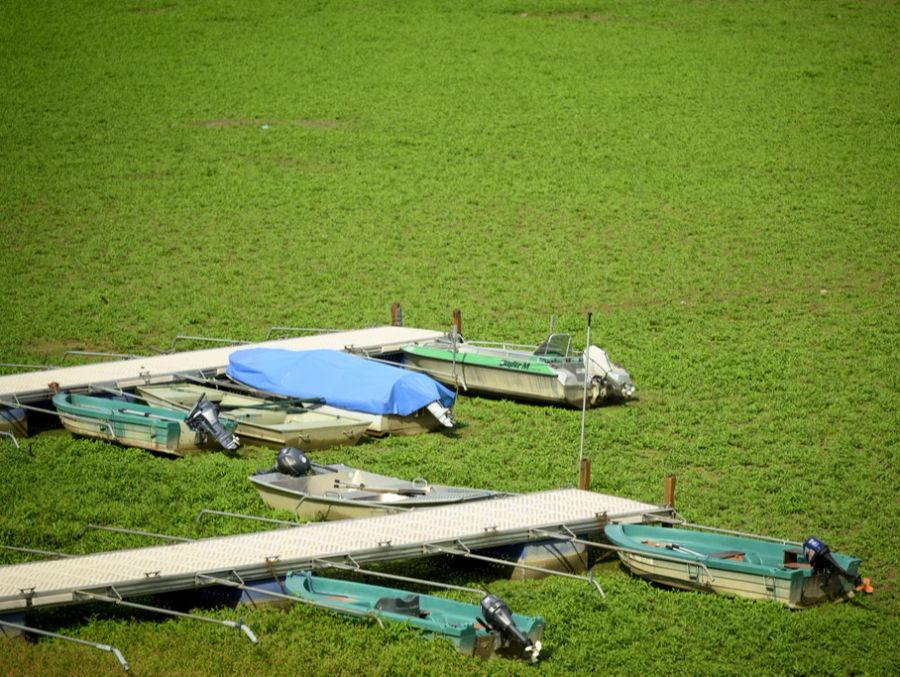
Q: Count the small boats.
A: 7